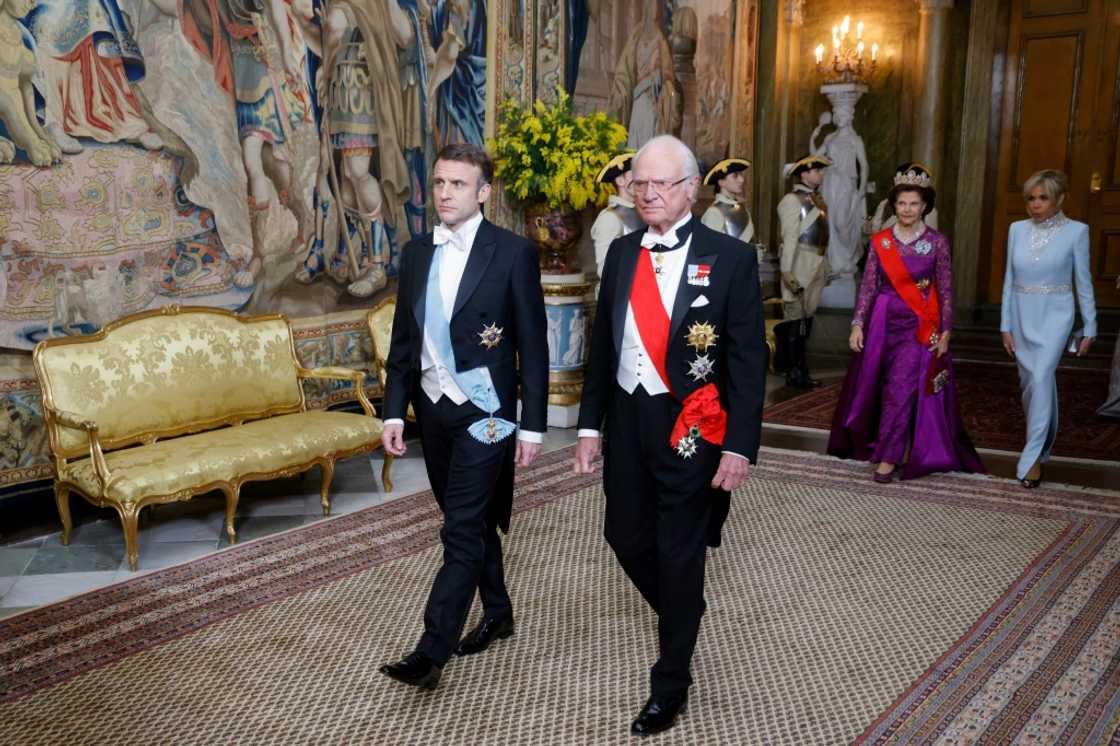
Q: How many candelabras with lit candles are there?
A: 1